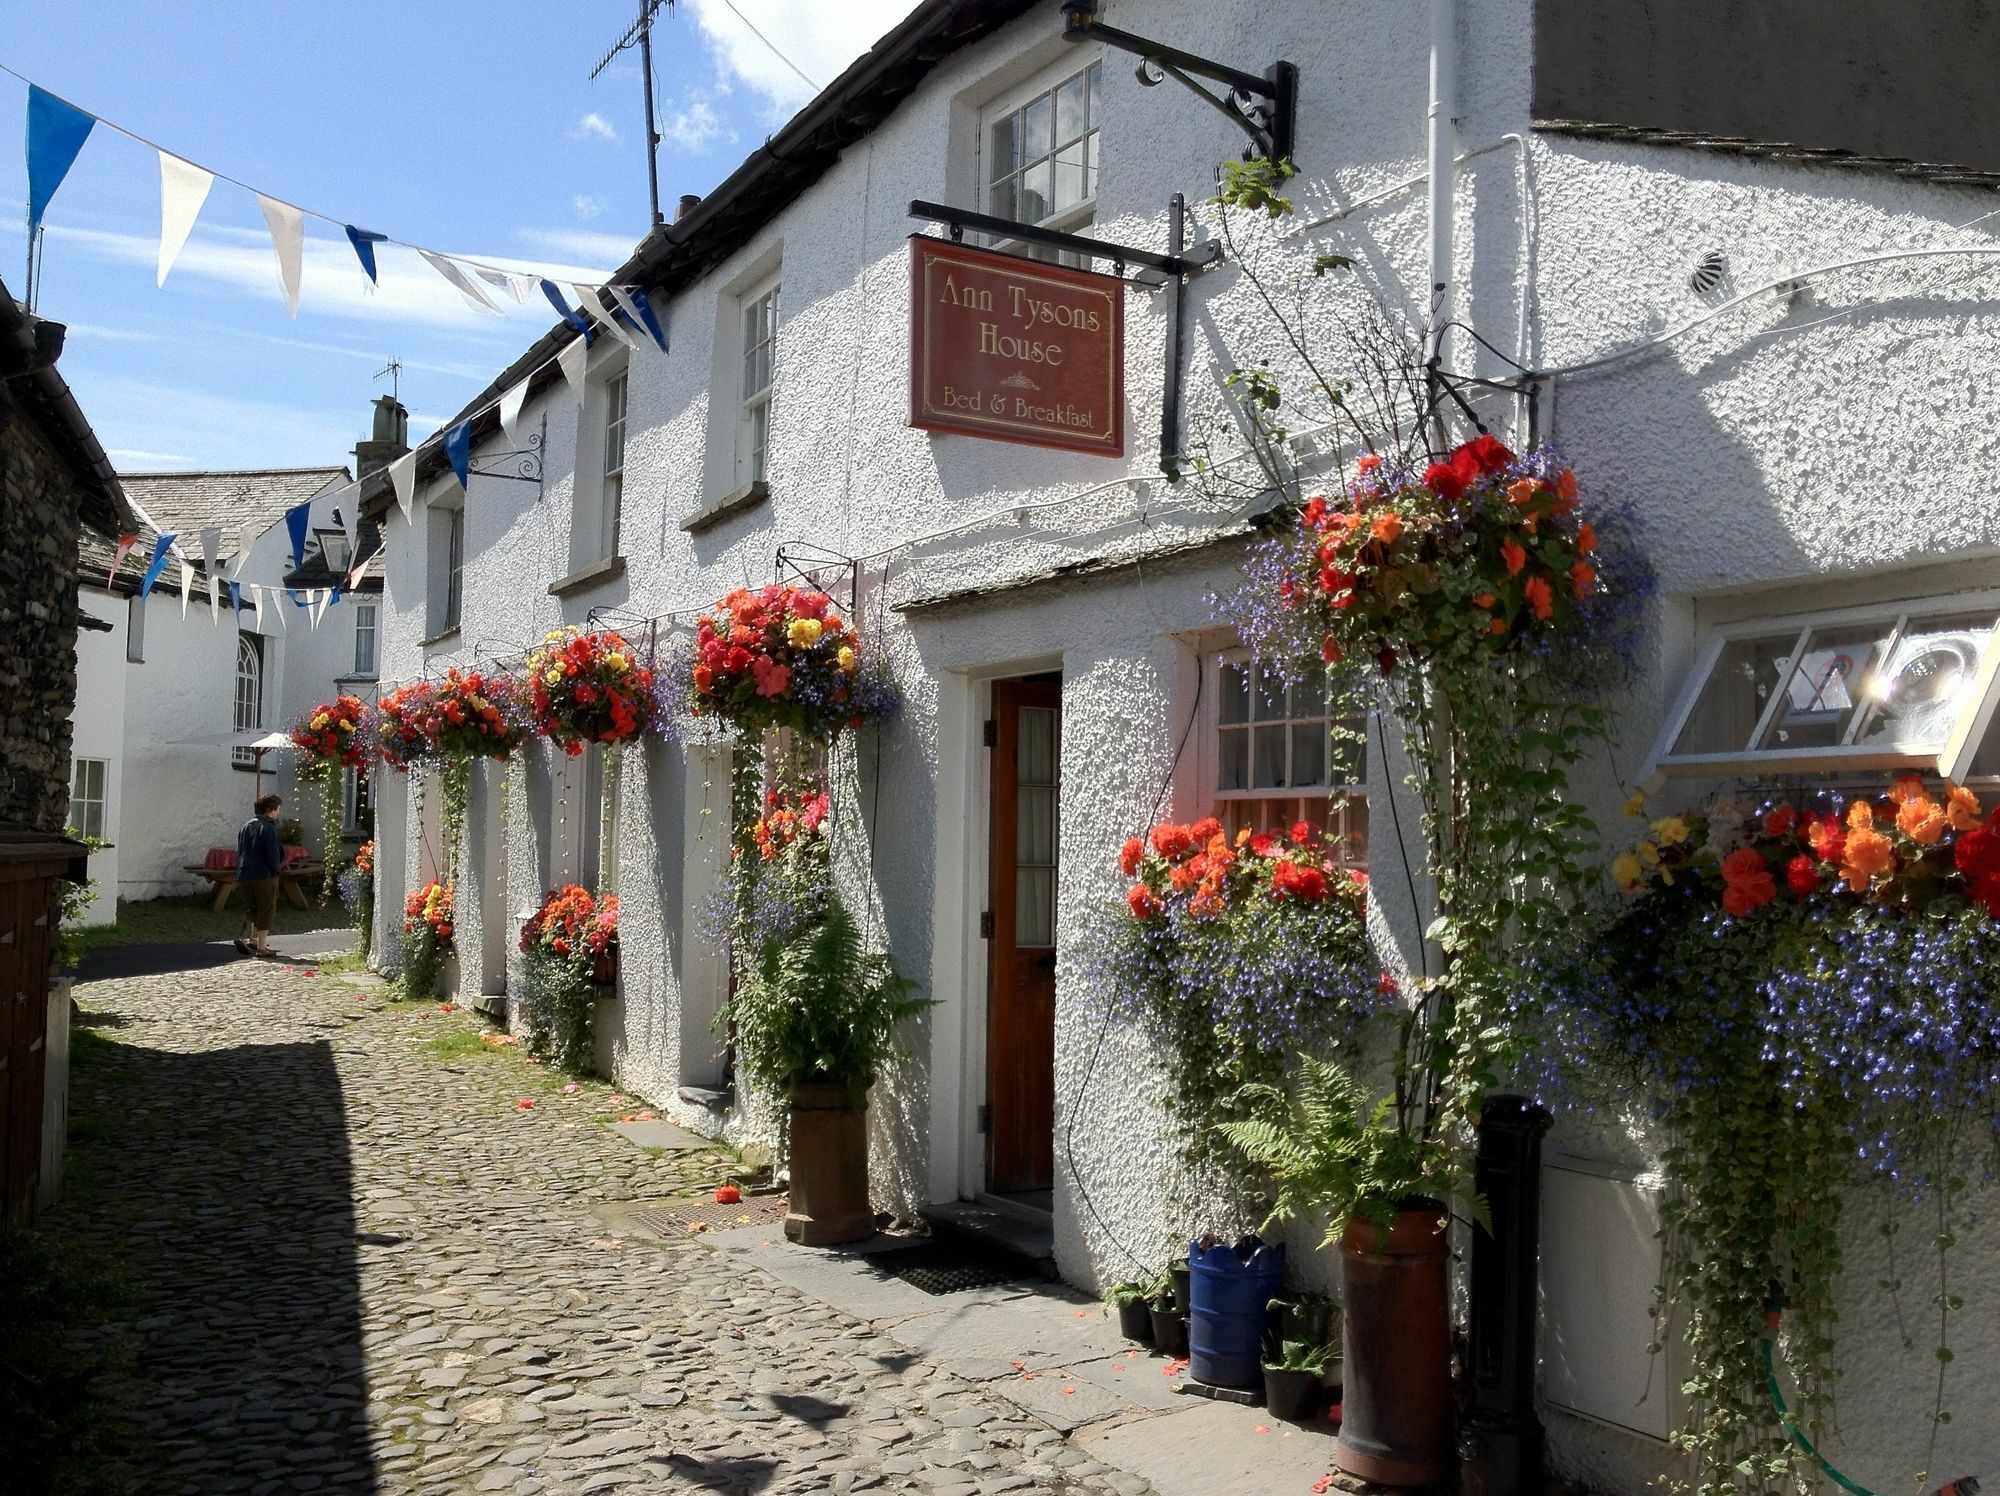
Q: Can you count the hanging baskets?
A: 6